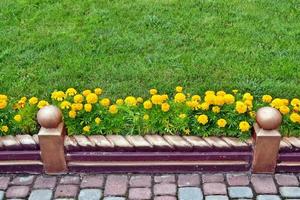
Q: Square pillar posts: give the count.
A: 2